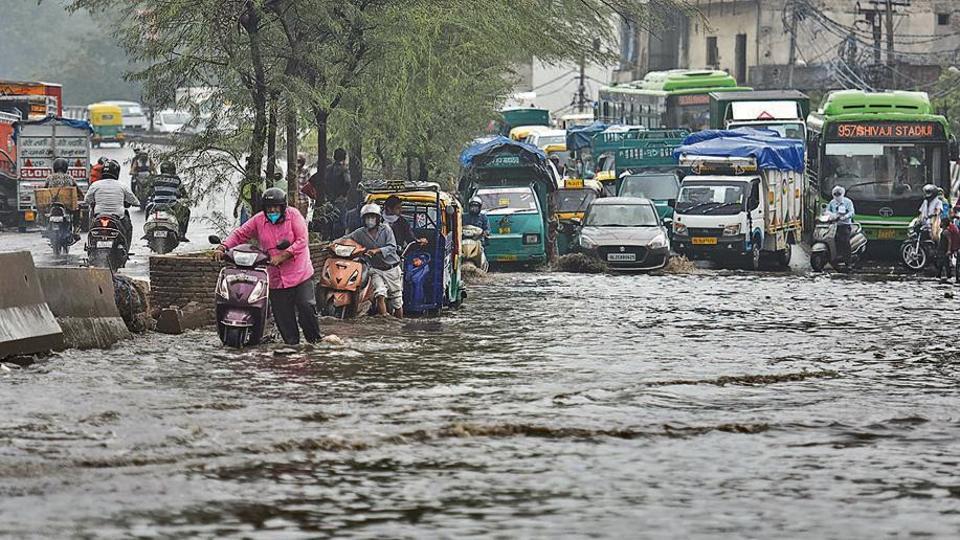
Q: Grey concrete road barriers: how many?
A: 2